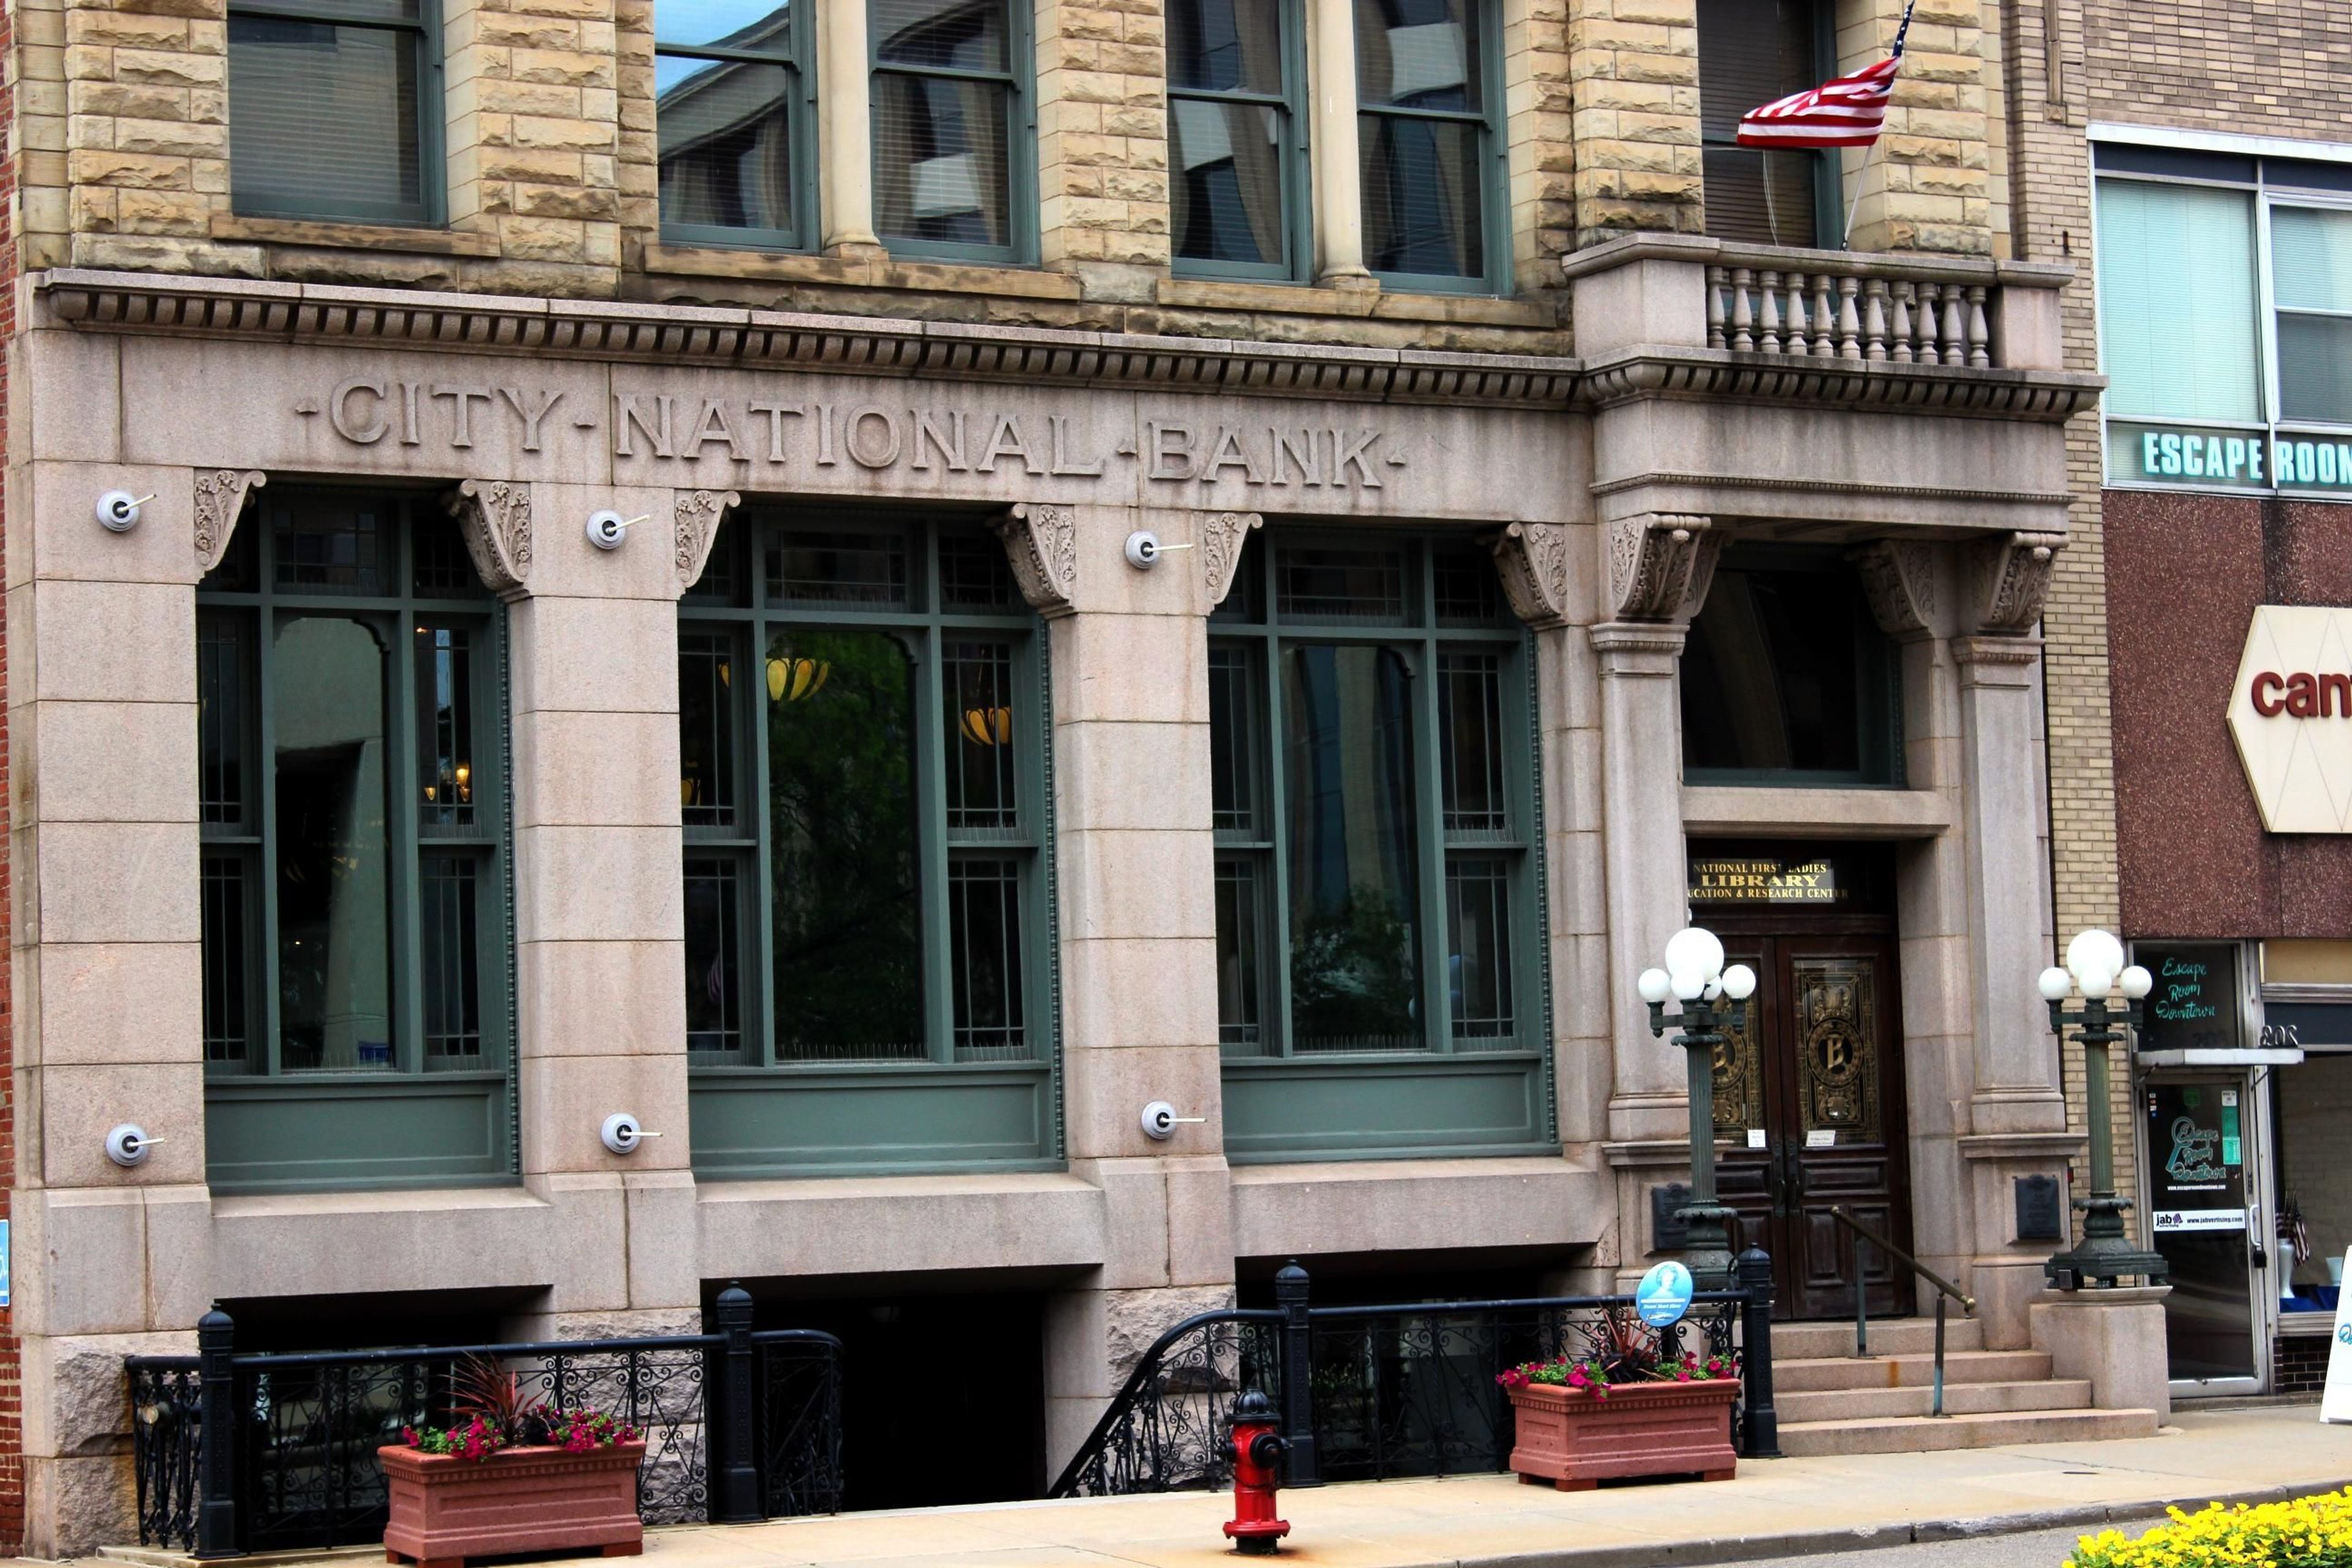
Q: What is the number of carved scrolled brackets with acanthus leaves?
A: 10